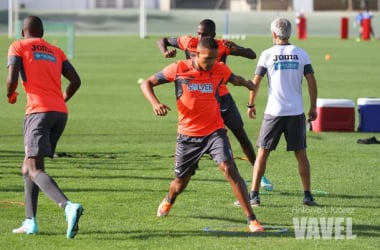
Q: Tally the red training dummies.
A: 3